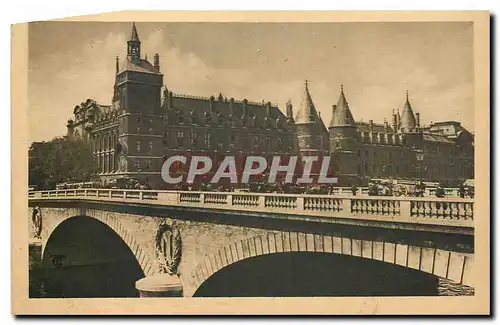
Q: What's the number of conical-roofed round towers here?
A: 3